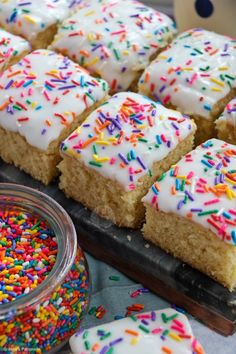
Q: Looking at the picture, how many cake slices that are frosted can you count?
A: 9